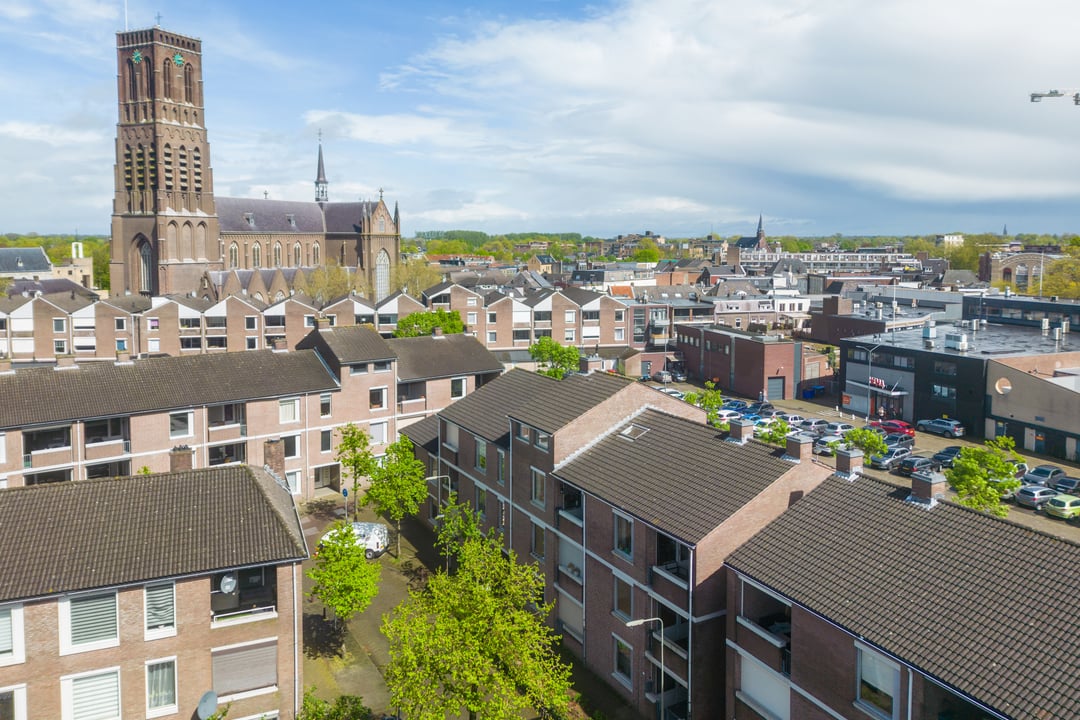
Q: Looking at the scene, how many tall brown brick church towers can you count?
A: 1